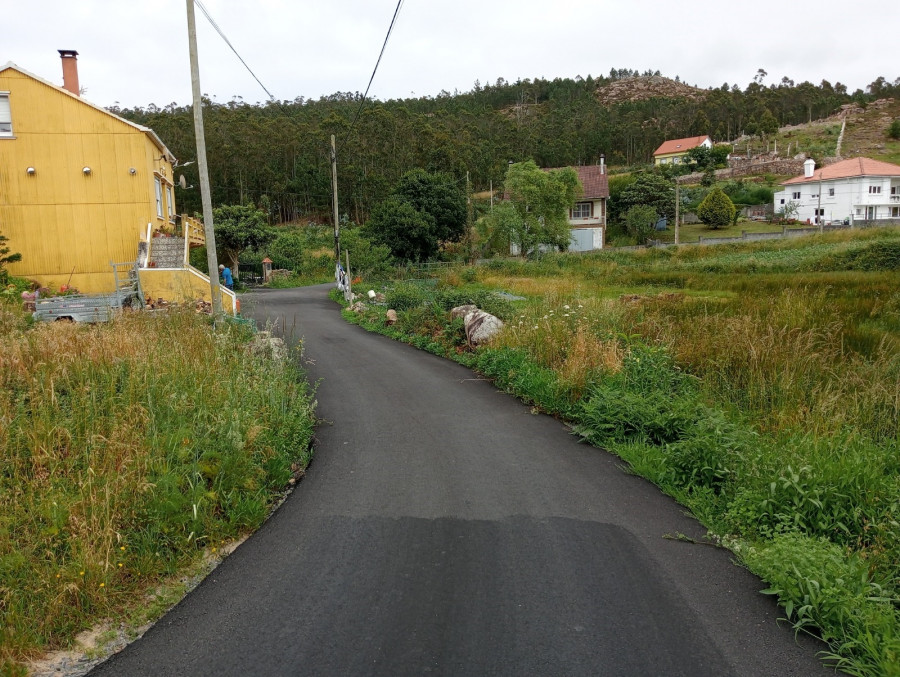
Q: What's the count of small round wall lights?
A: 3